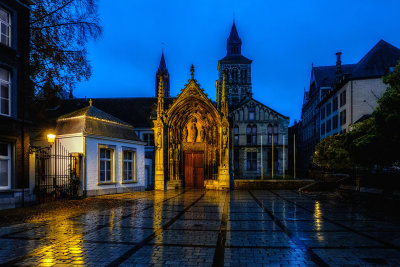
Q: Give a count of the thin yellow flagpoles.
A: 4